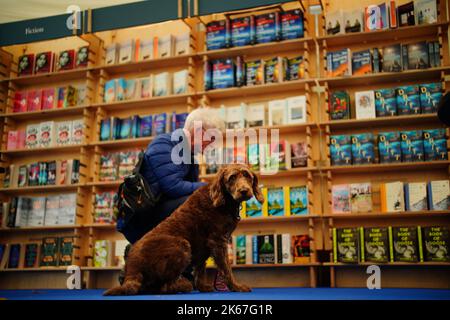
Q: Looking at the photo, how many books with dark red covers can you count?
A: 4